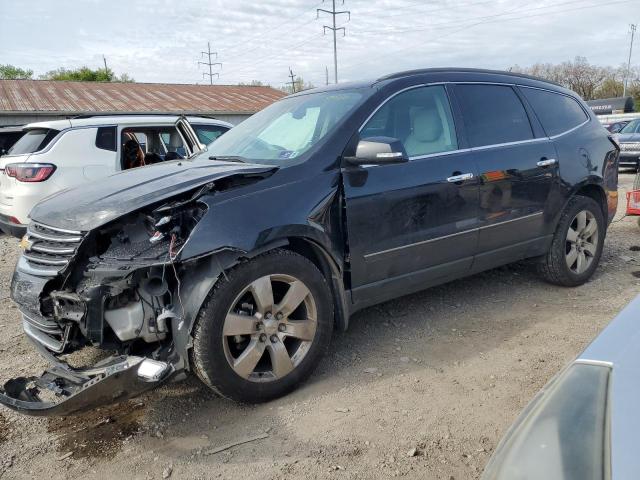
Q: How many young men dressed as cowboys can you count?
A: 0